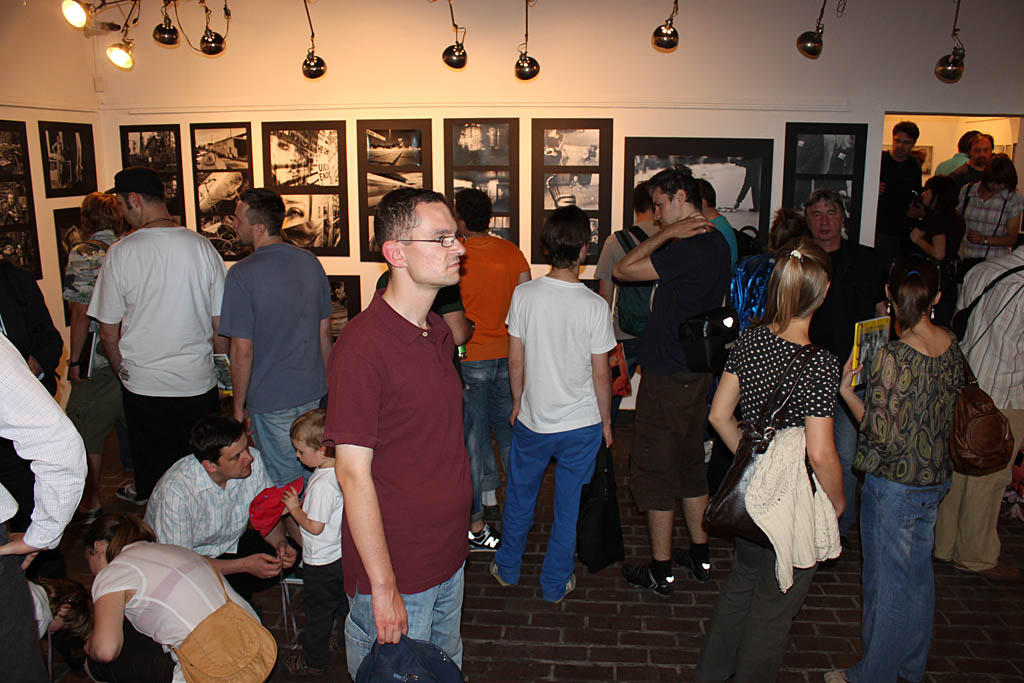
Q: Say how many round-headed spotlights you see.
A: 10